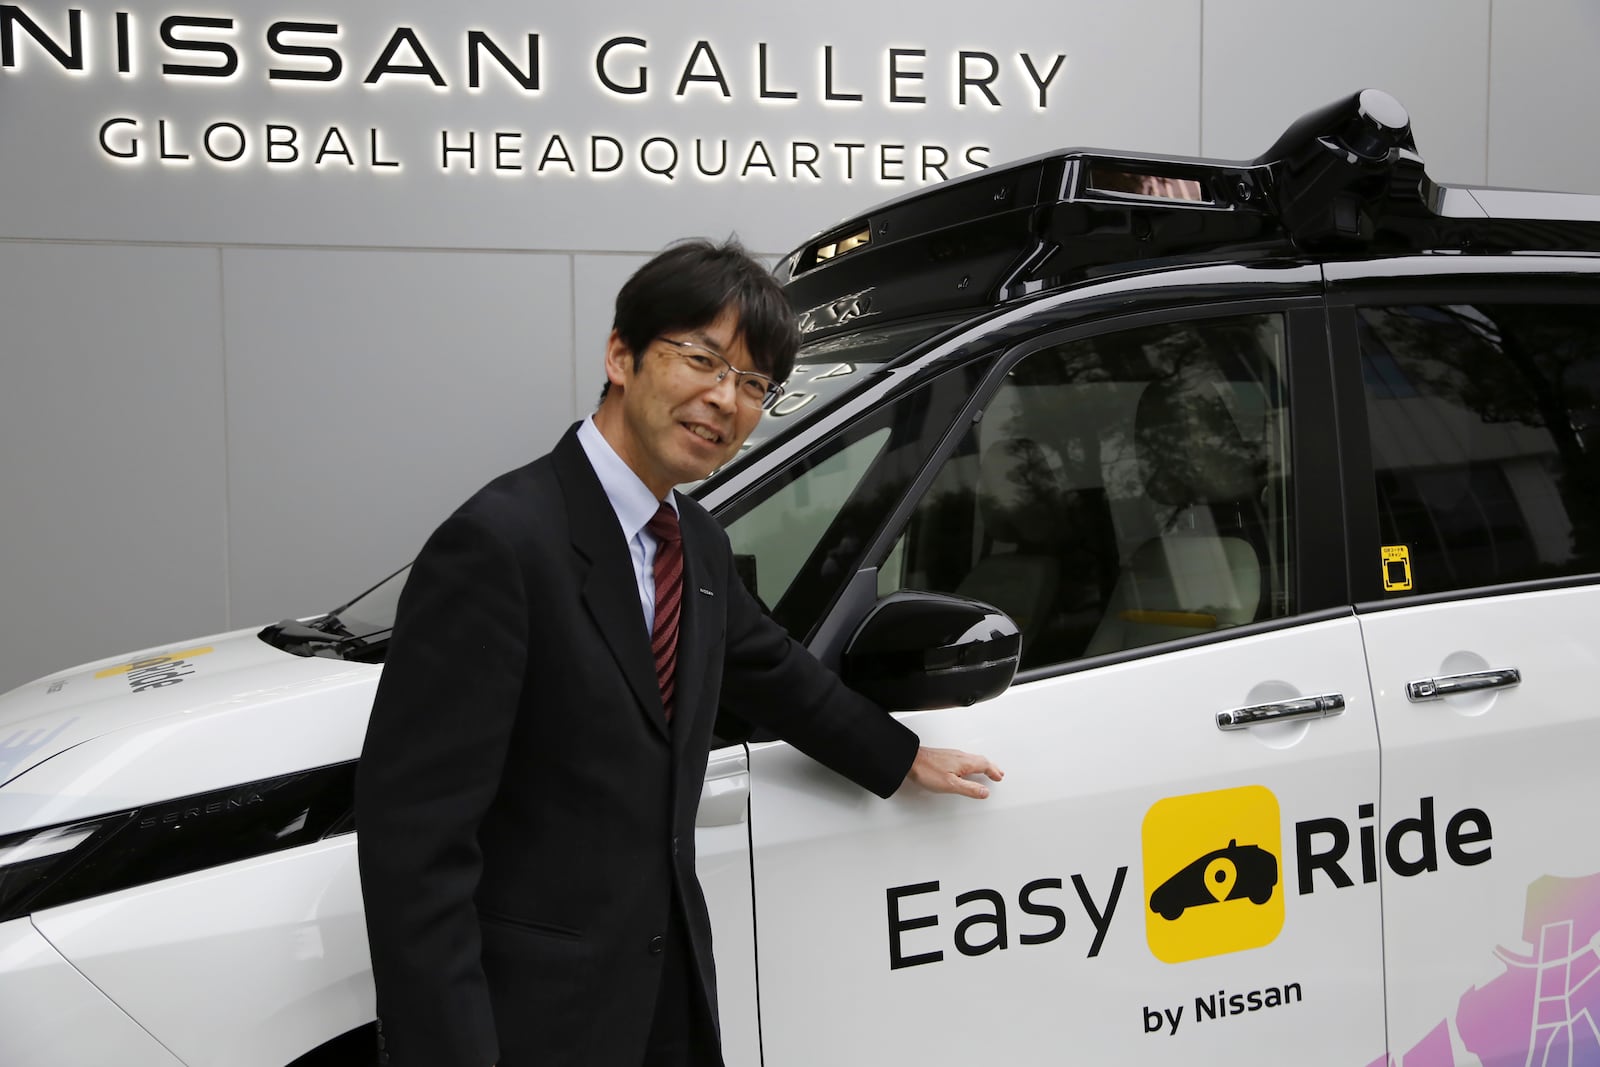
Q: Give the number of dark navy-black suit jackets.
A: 1